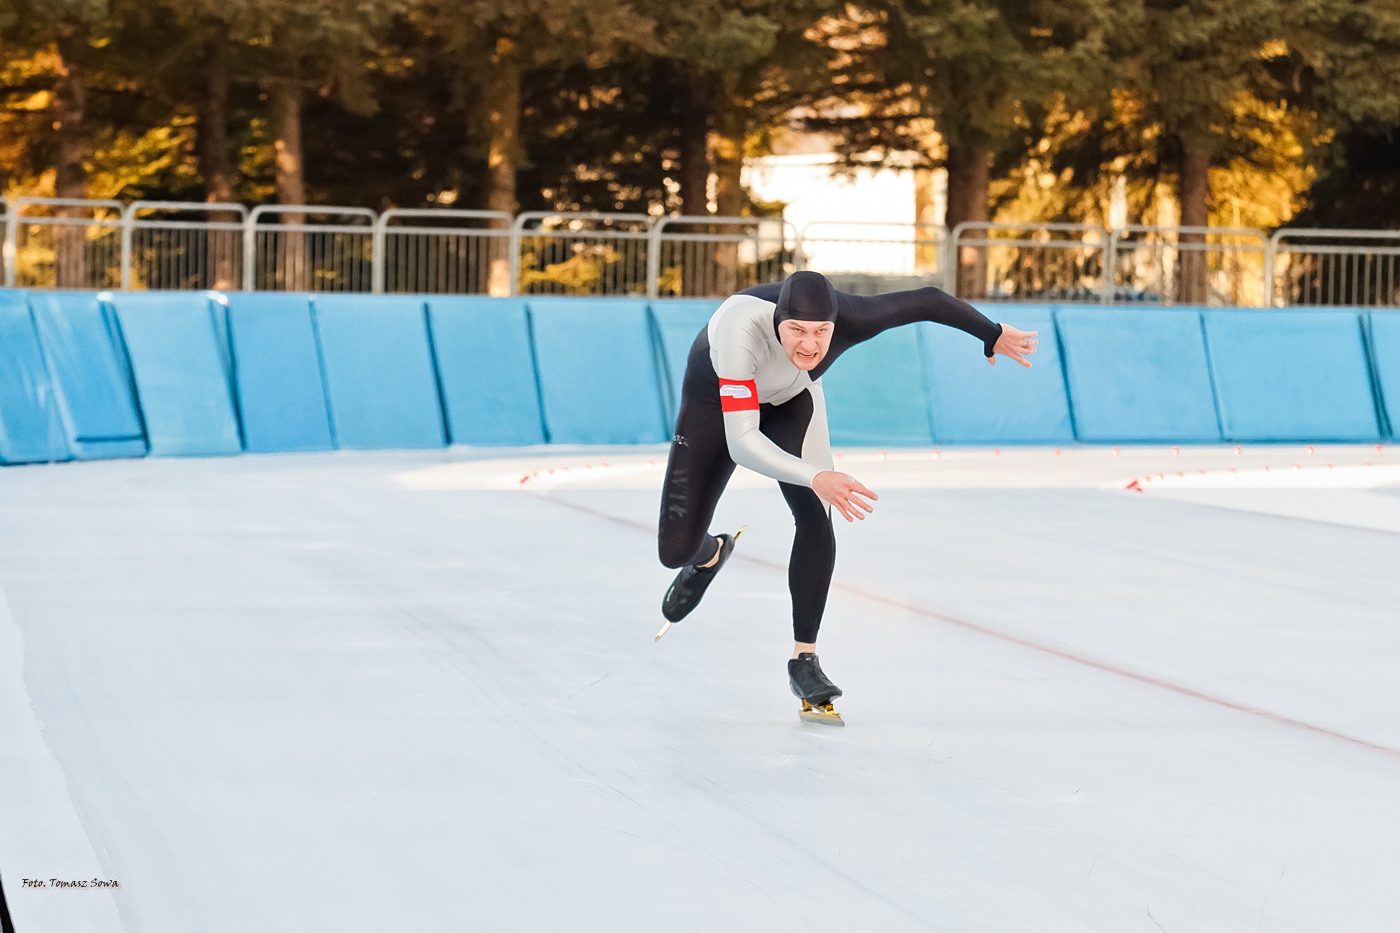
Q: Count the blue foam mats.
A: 13